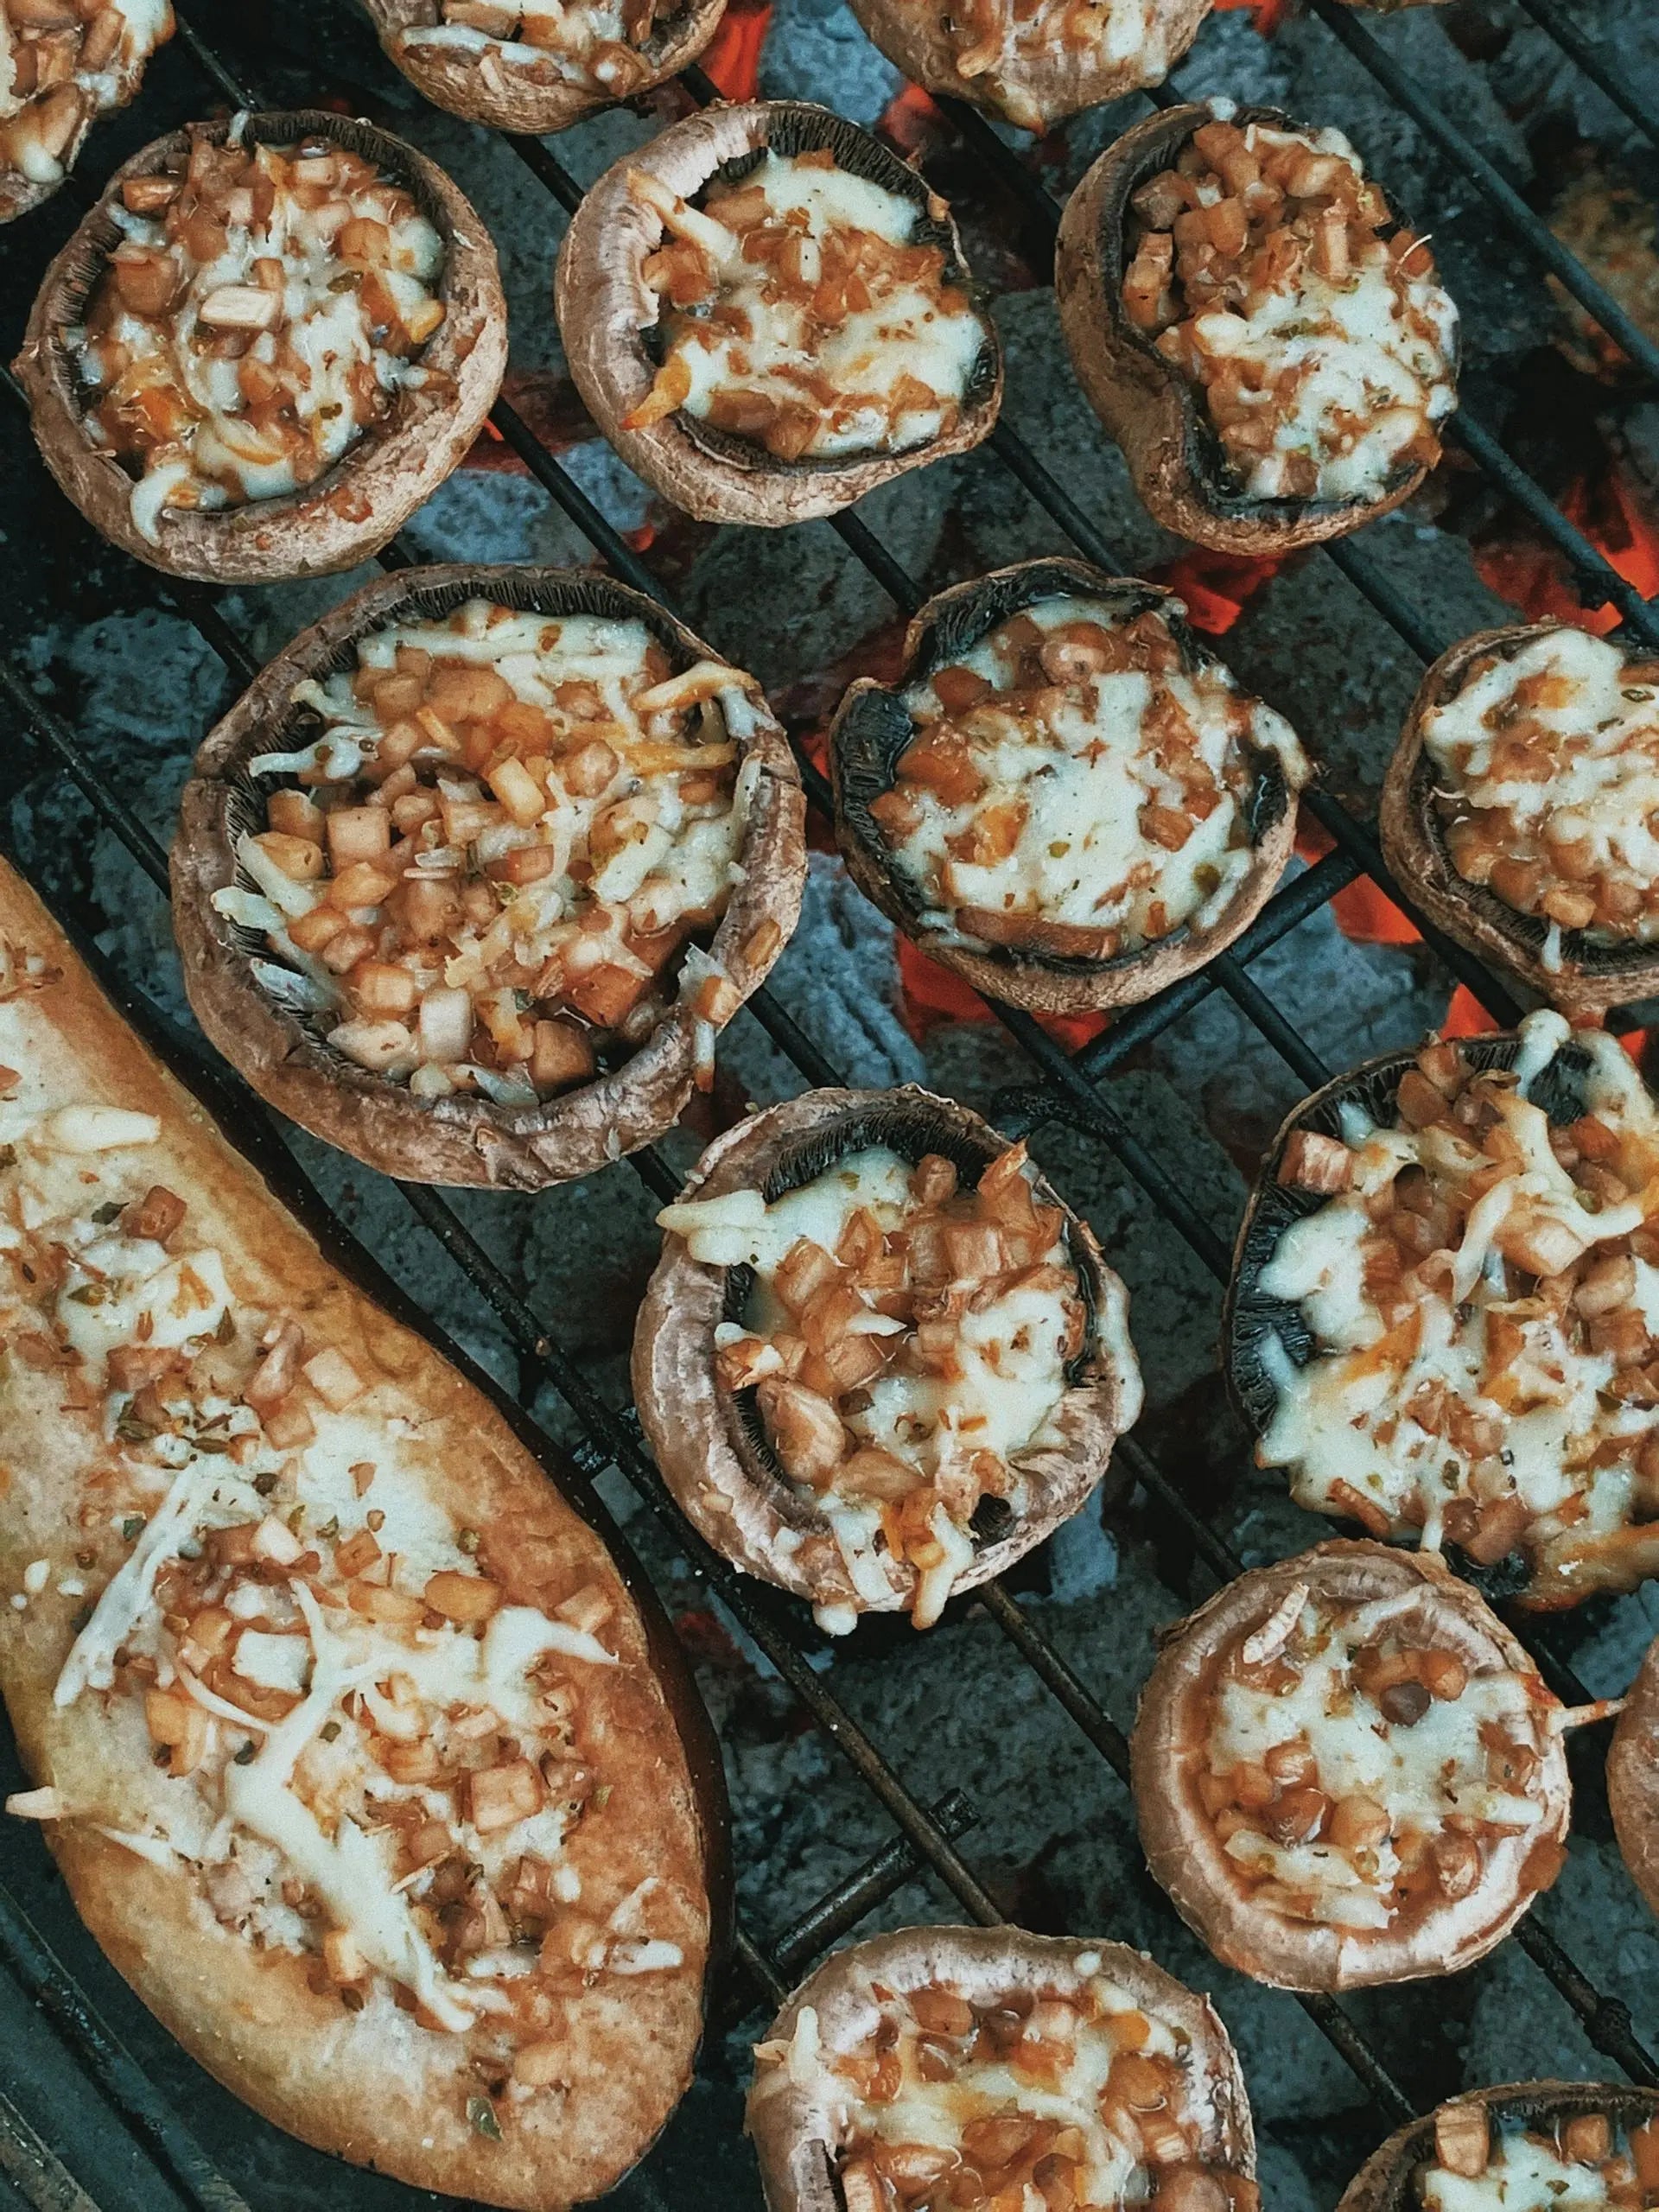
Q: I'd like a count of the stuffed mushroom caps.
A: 15